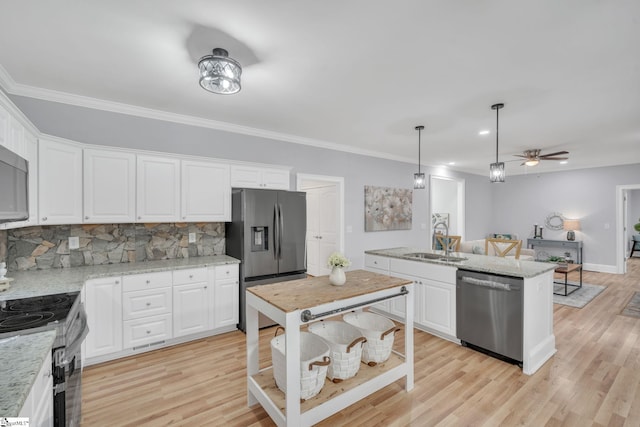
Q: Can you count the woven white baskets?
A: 3